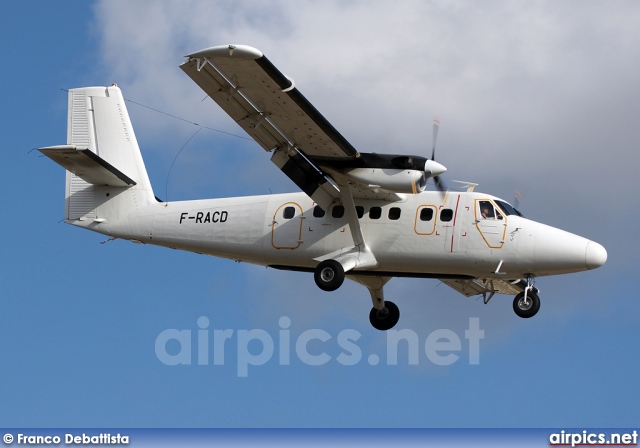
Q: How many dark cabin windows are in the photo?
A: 8